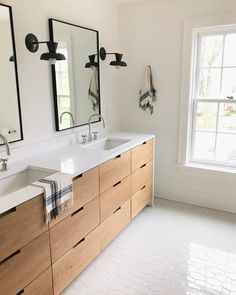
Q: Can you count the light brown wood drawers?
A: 12